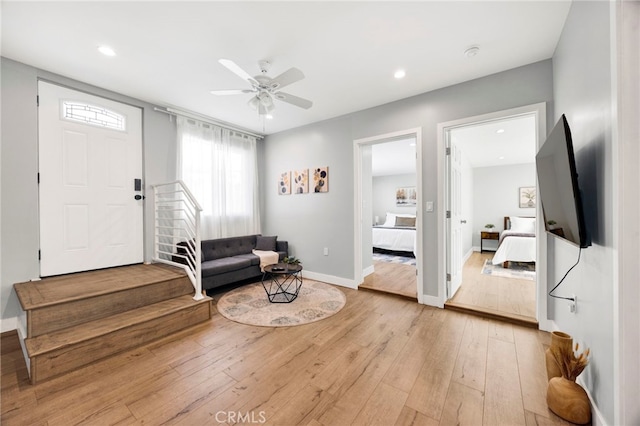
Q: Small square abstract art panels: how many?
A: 3